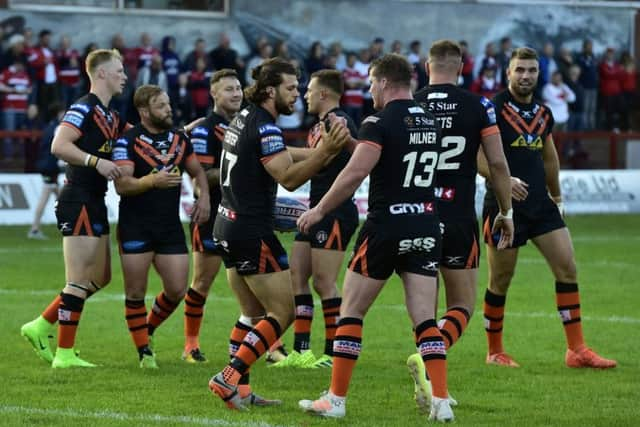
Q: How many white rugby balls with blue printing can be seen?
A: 1